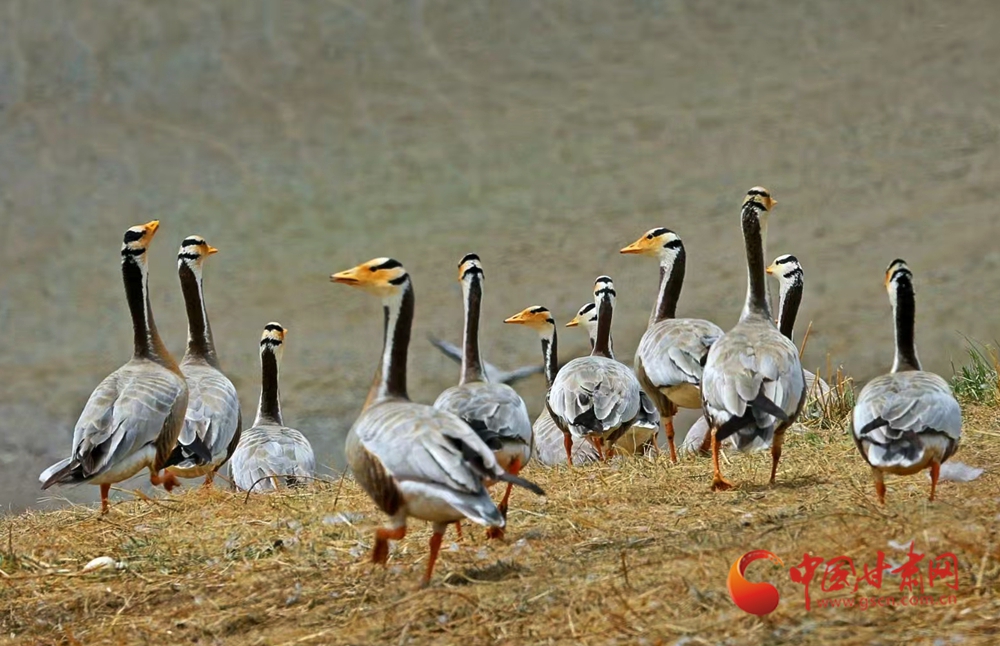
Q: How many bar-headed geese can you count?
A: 12